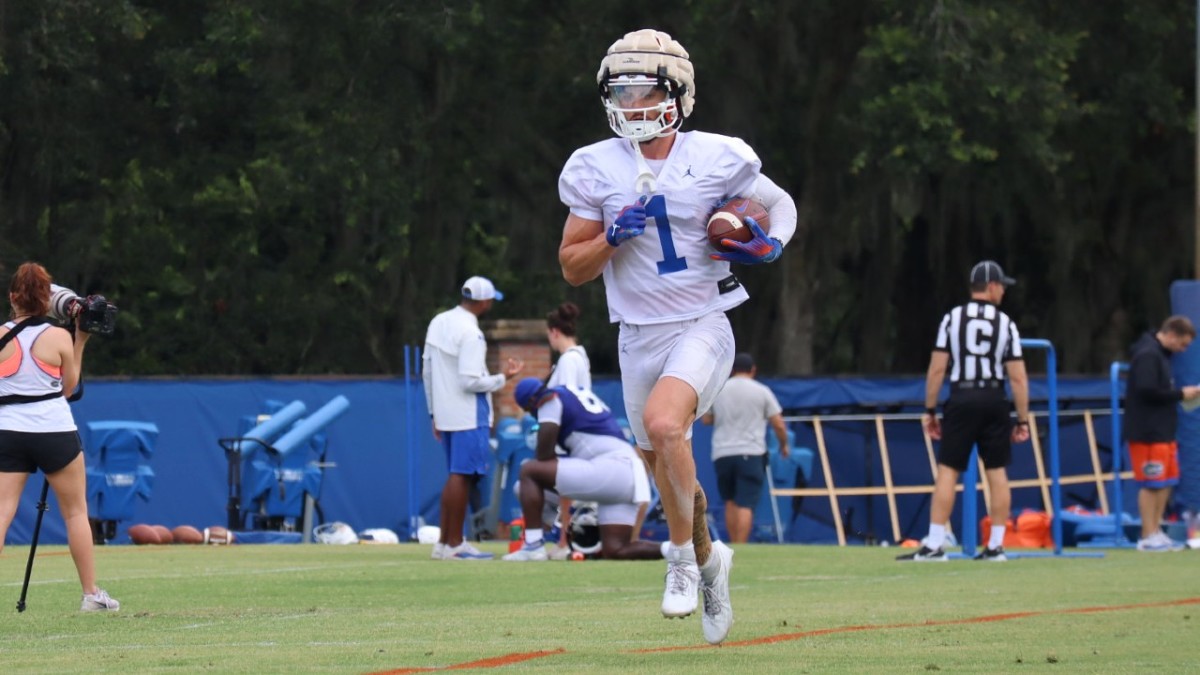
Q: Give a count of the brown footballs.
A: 5